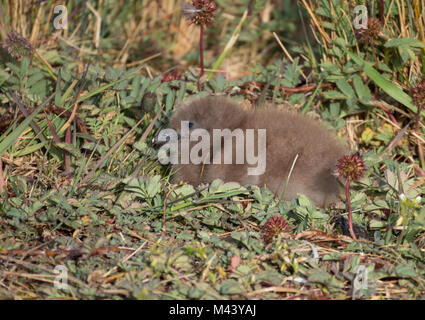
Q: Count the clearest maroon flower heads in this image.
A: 3